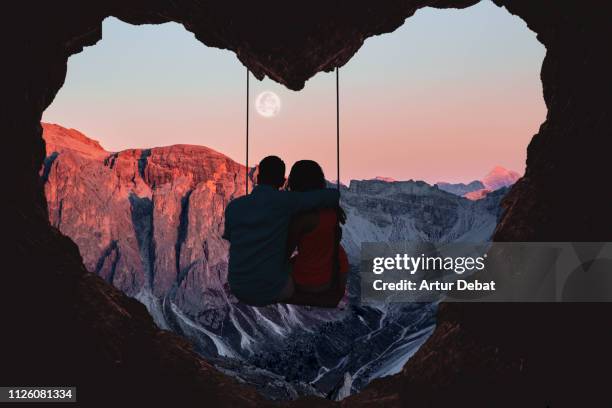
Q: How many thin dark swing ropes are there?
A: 2